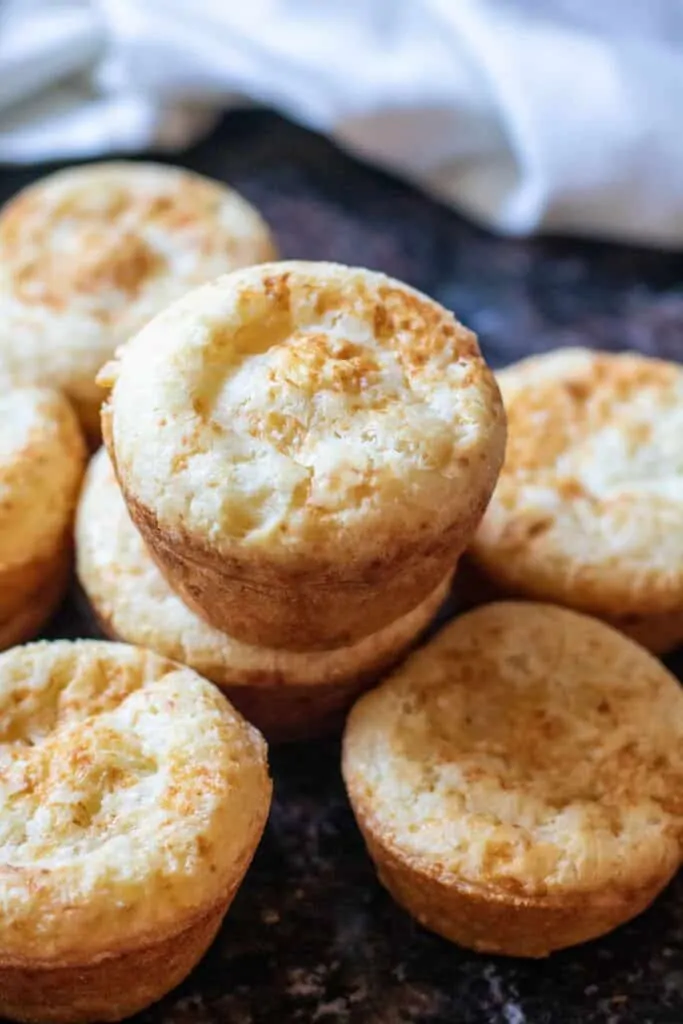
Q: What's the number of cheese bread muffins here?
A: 7